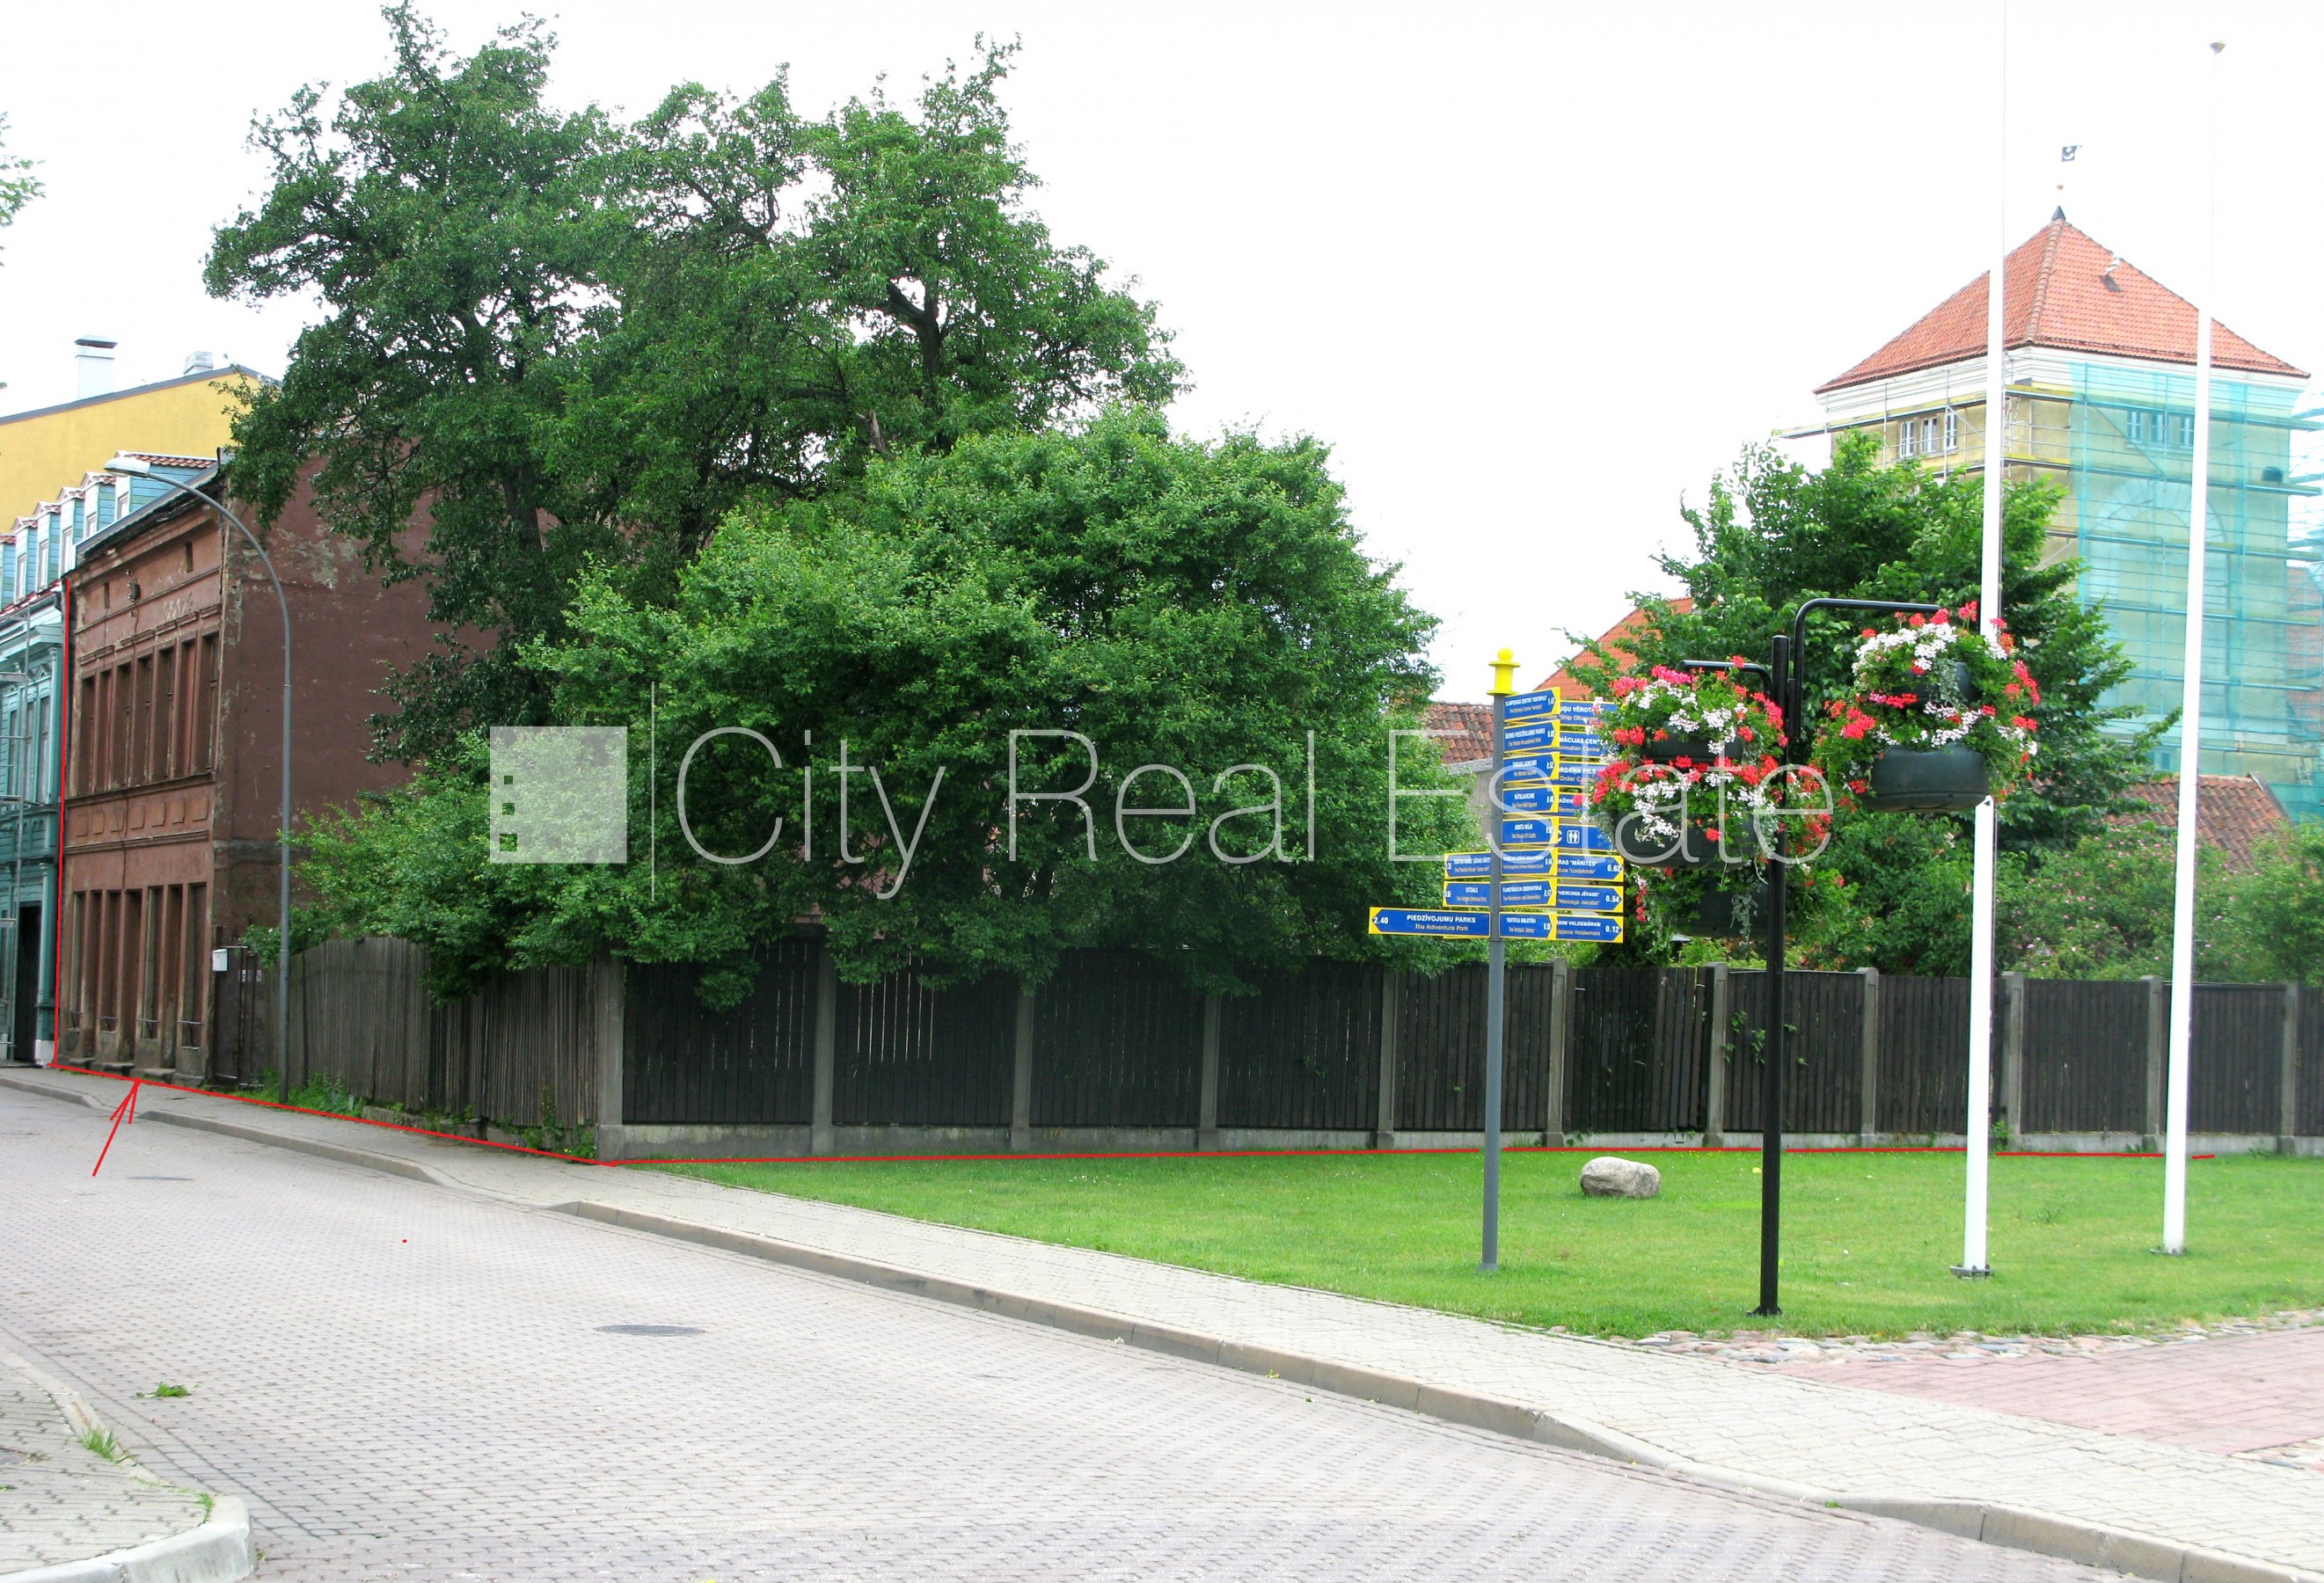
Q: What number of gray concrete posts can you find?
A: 11